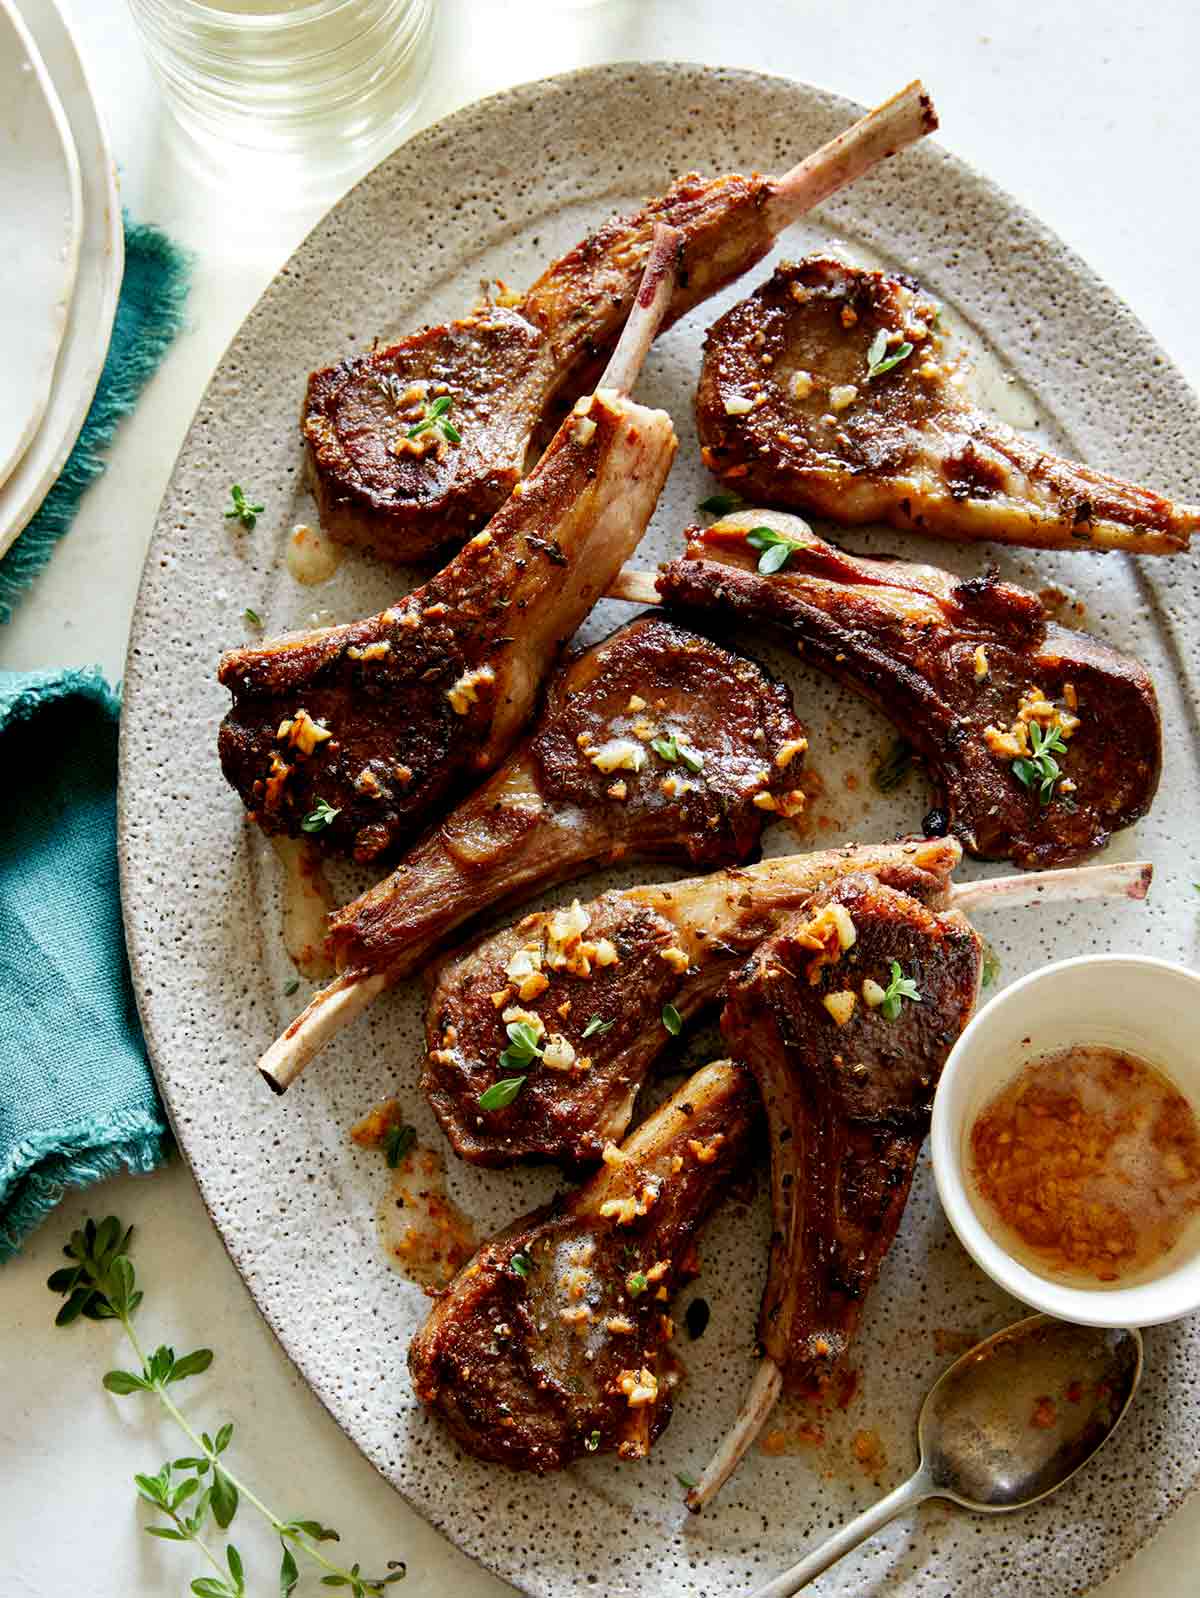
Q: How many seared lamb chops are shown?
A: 8